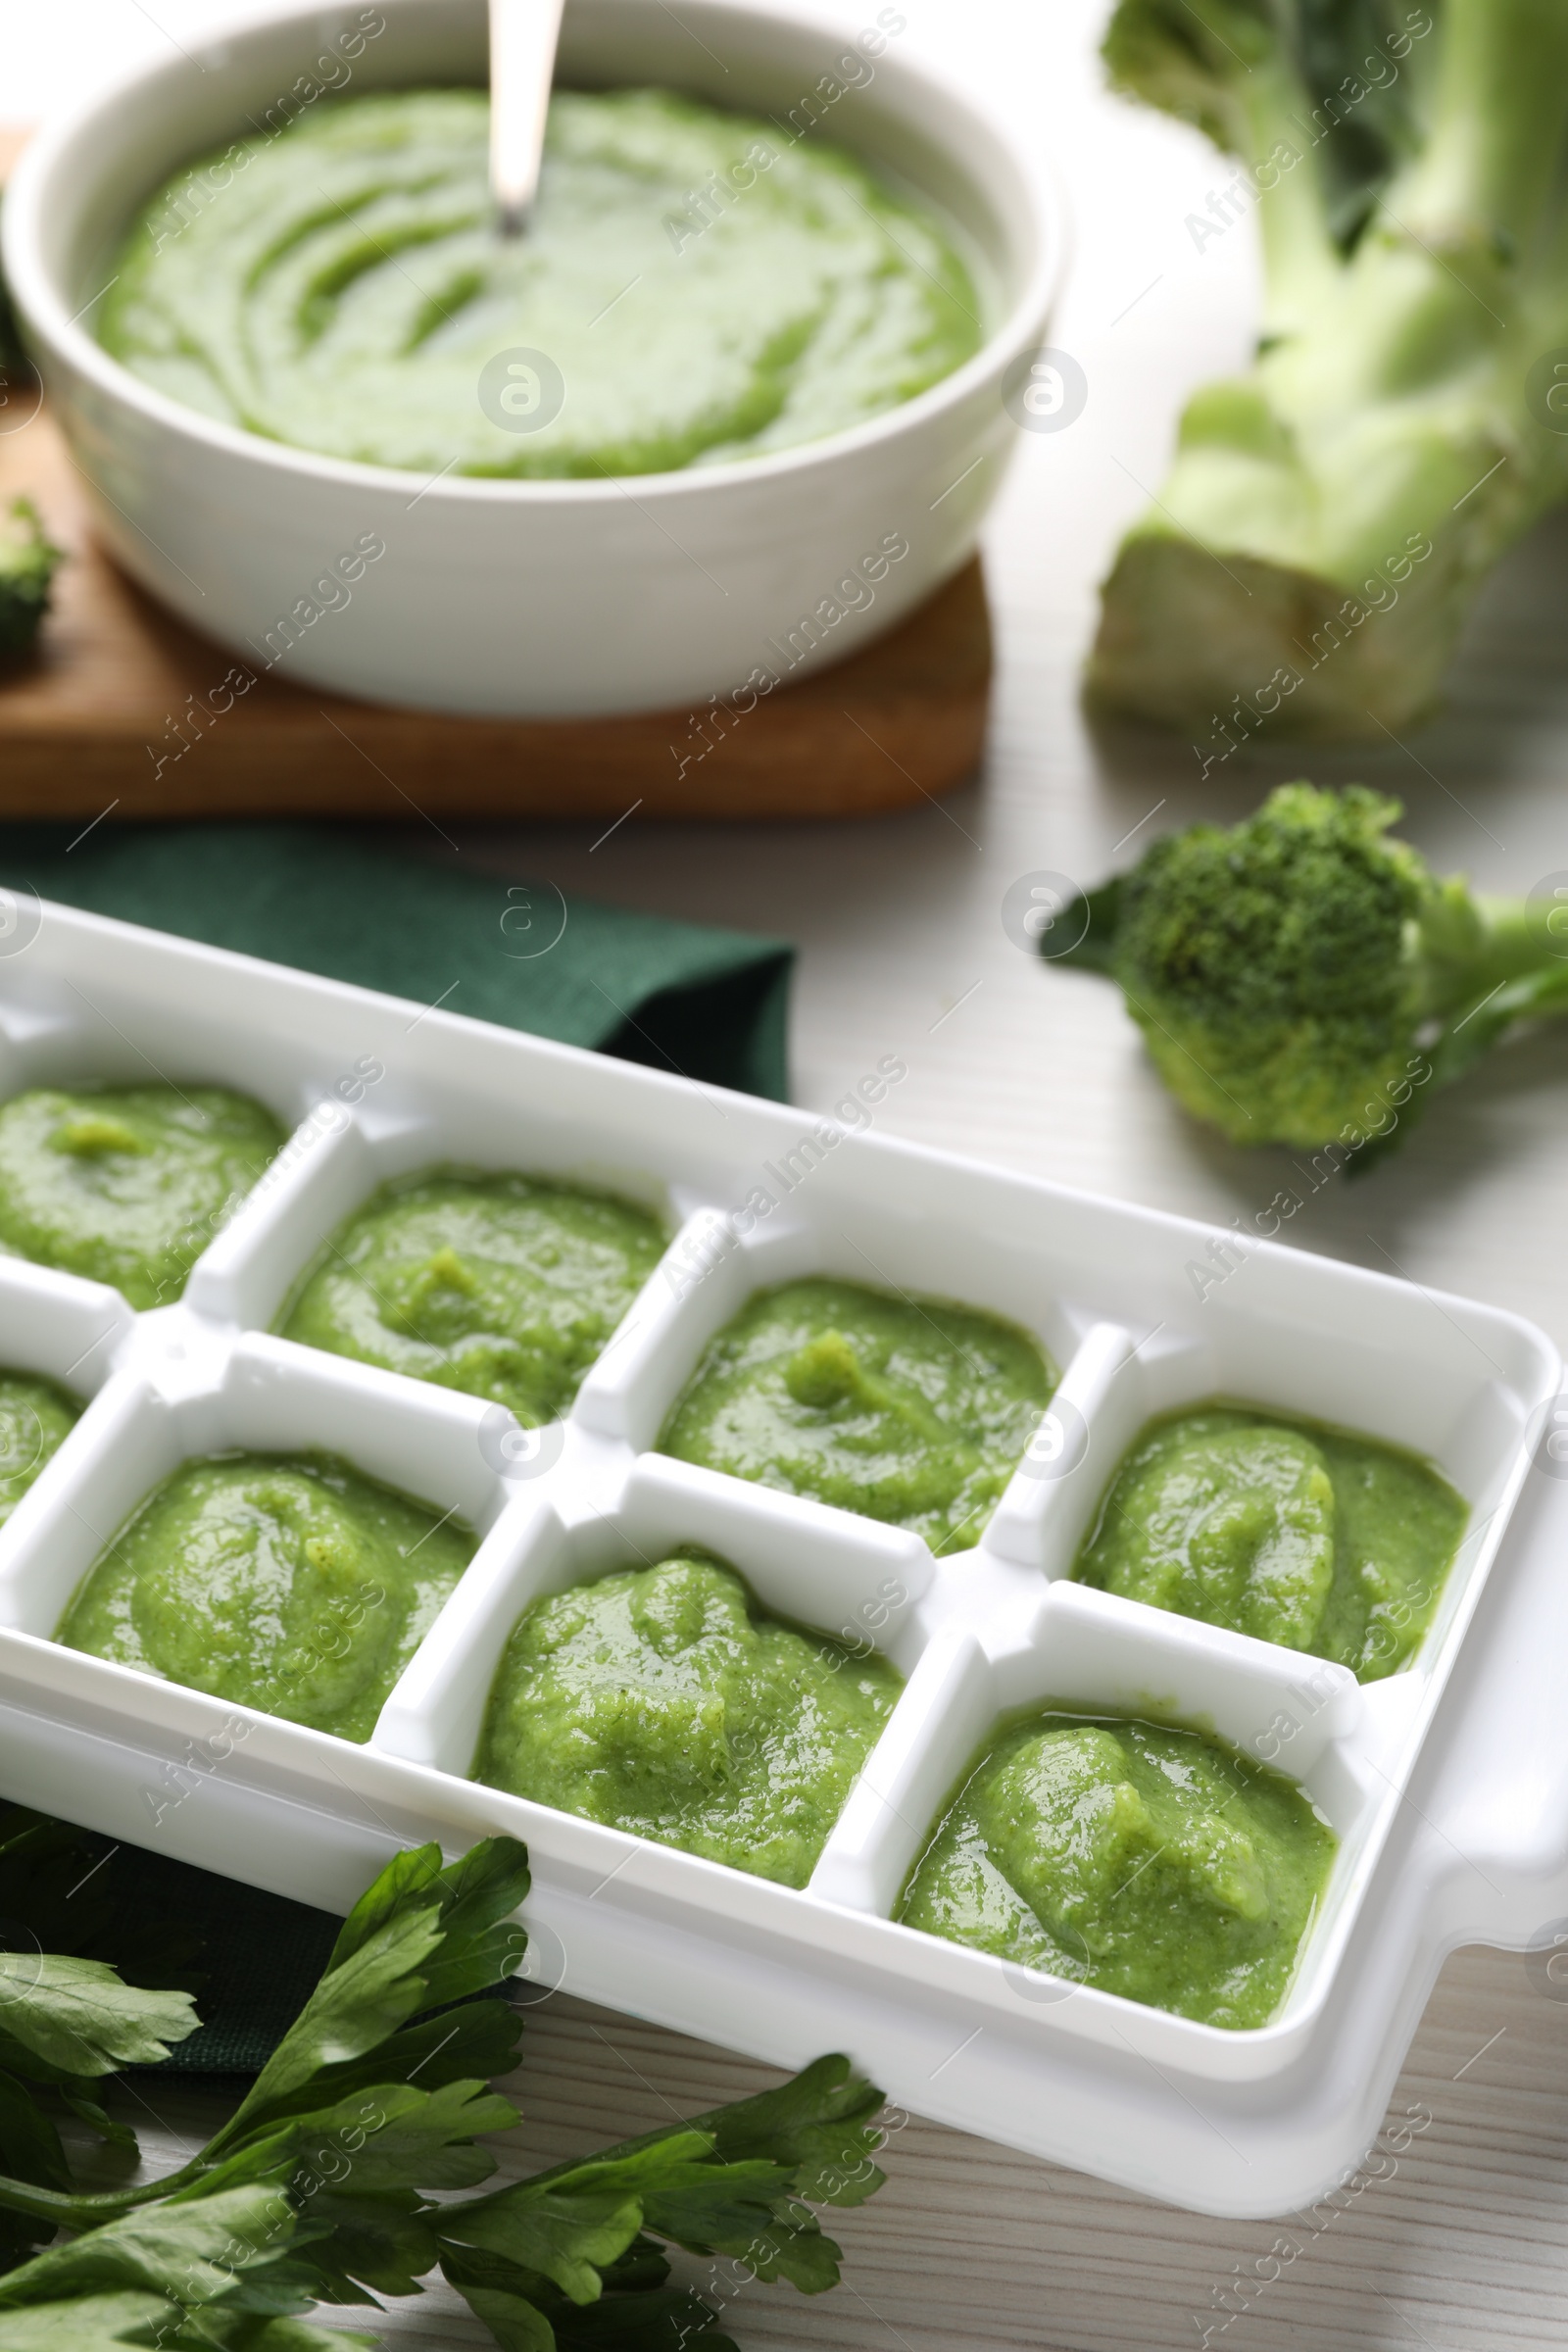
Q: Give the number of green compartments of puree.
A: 8